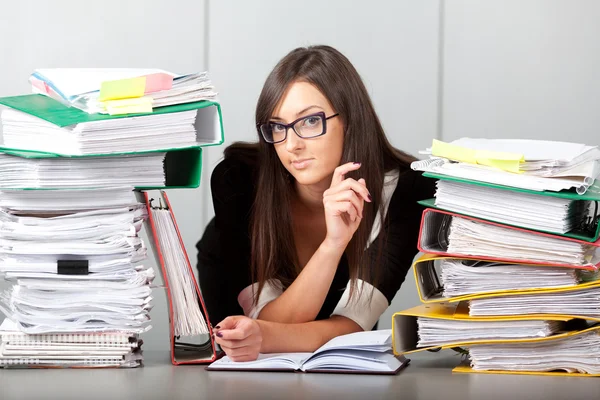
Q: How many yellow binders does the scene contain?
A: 4